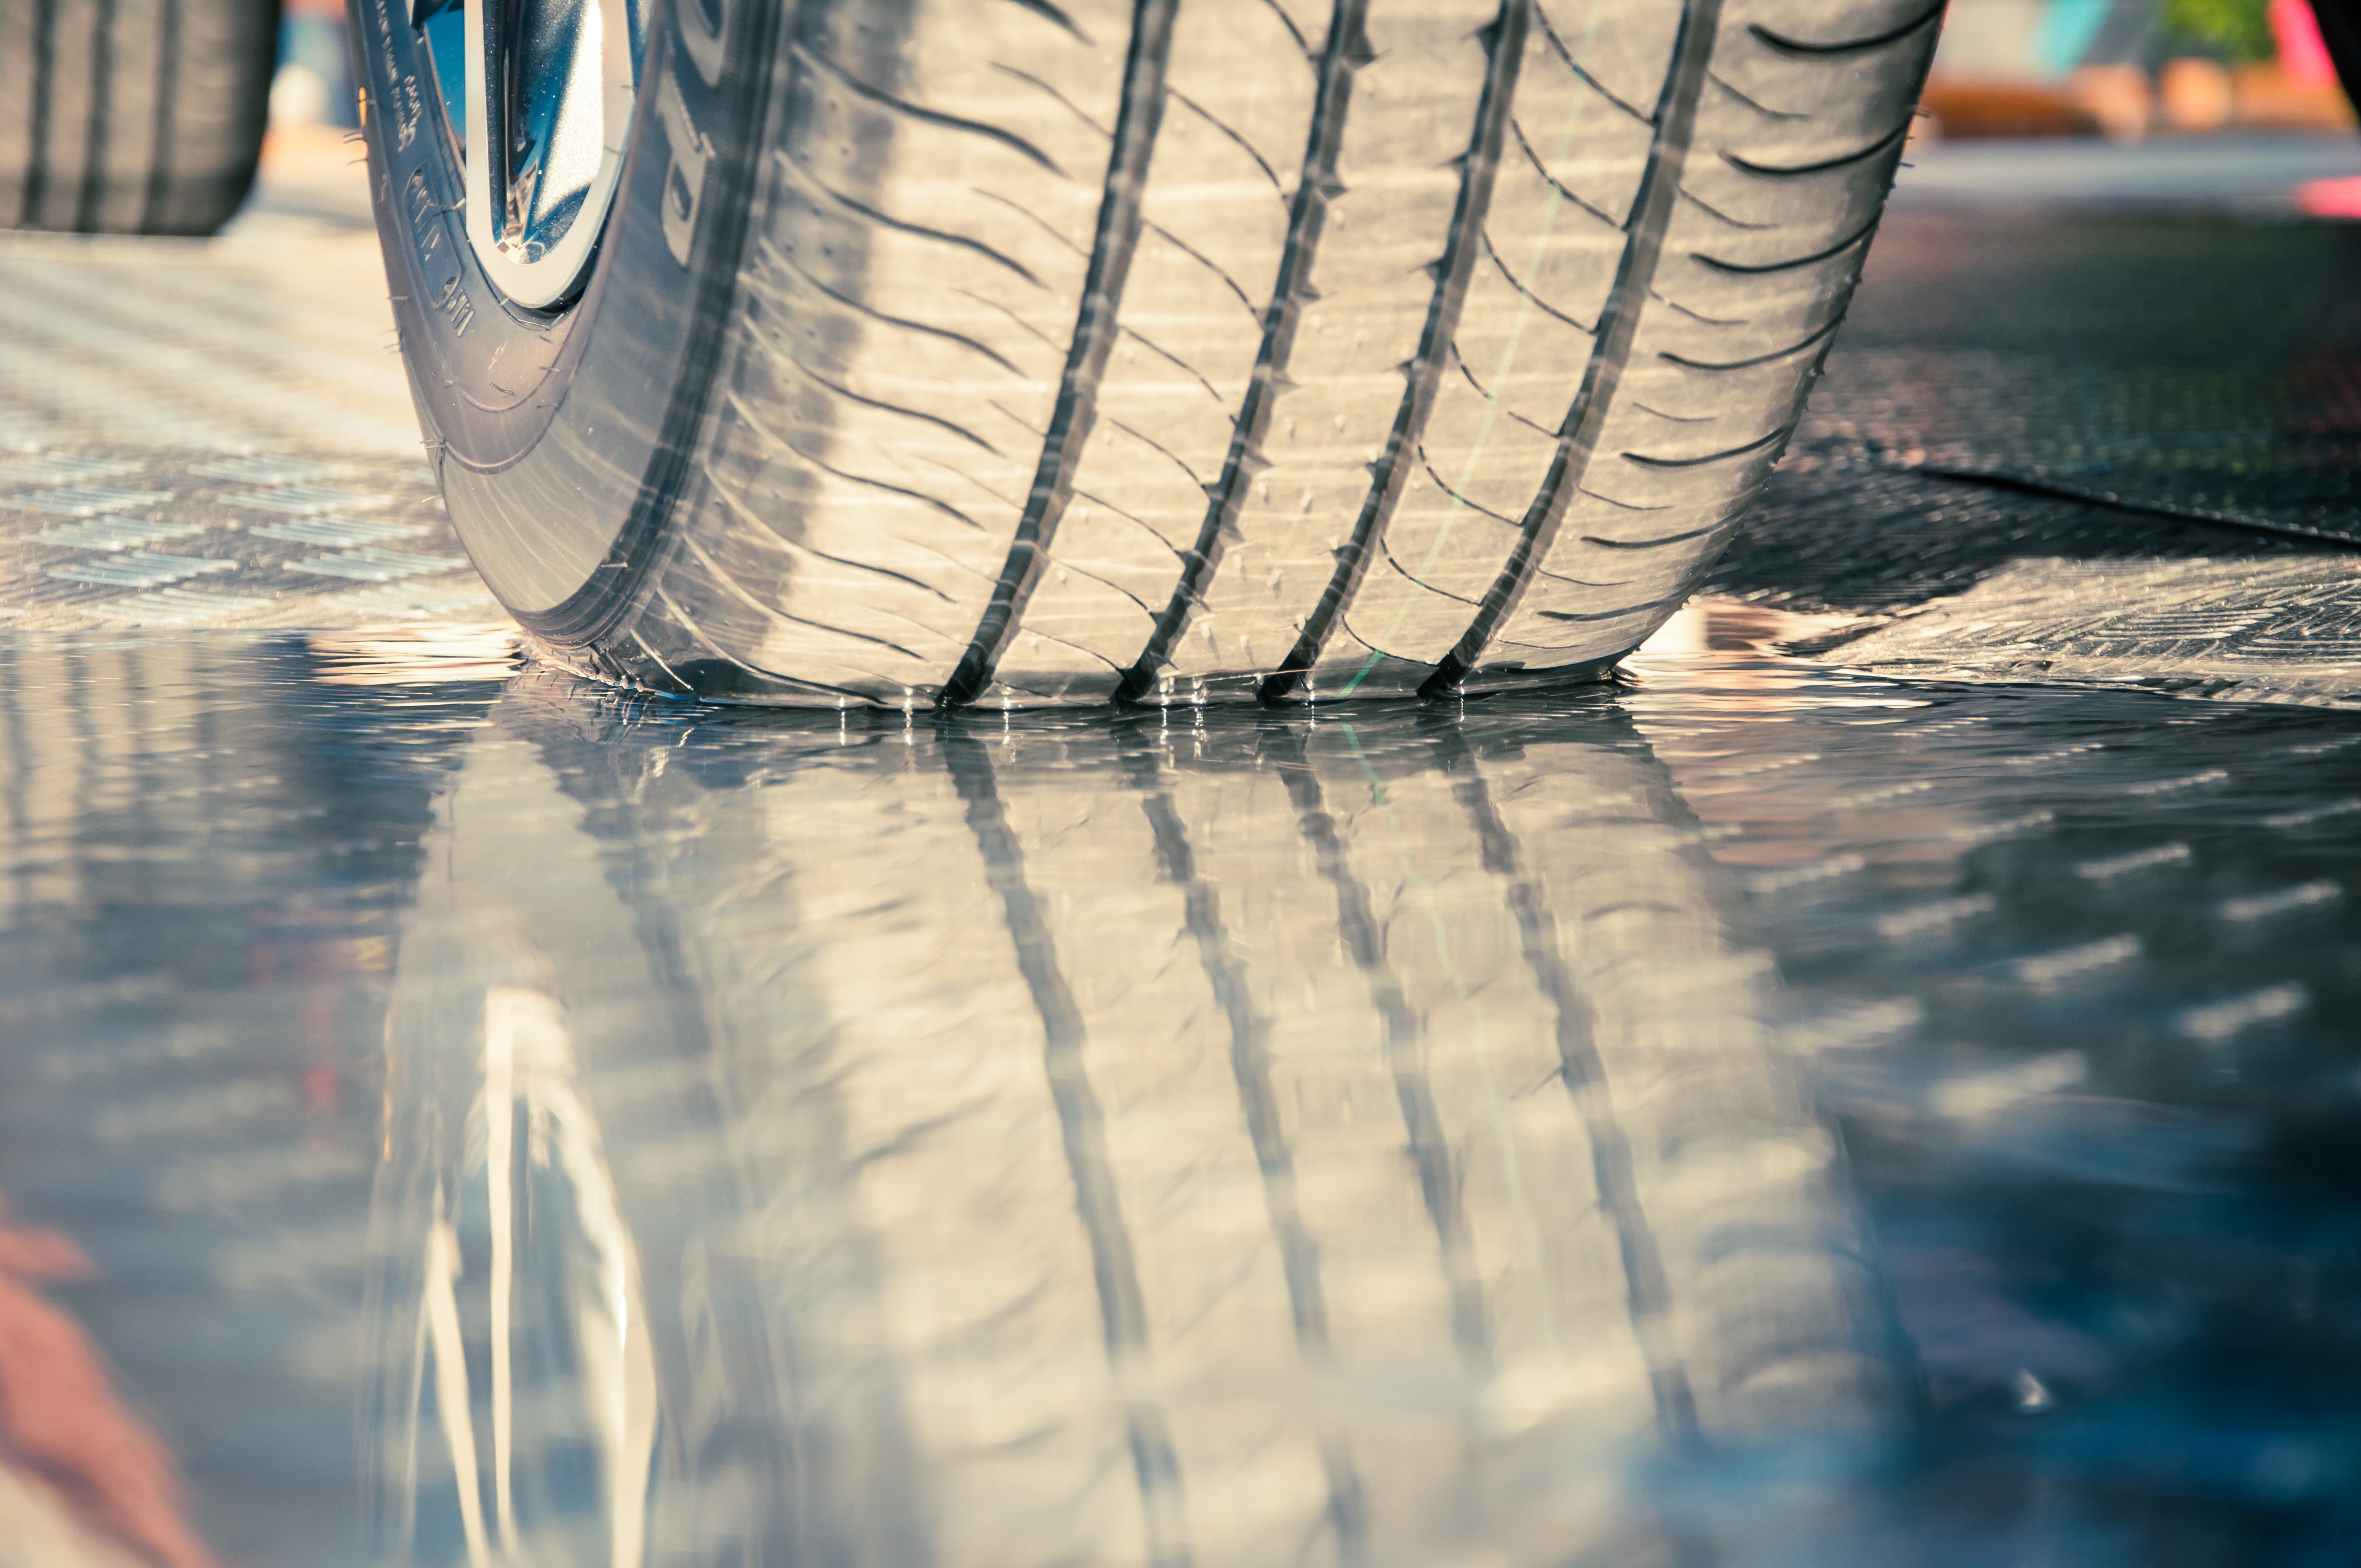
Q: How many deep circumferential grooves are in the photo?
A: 4